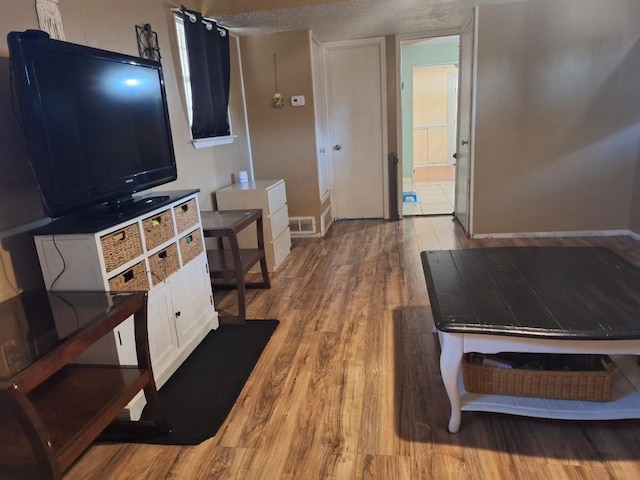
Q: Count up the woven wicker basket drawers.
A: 6